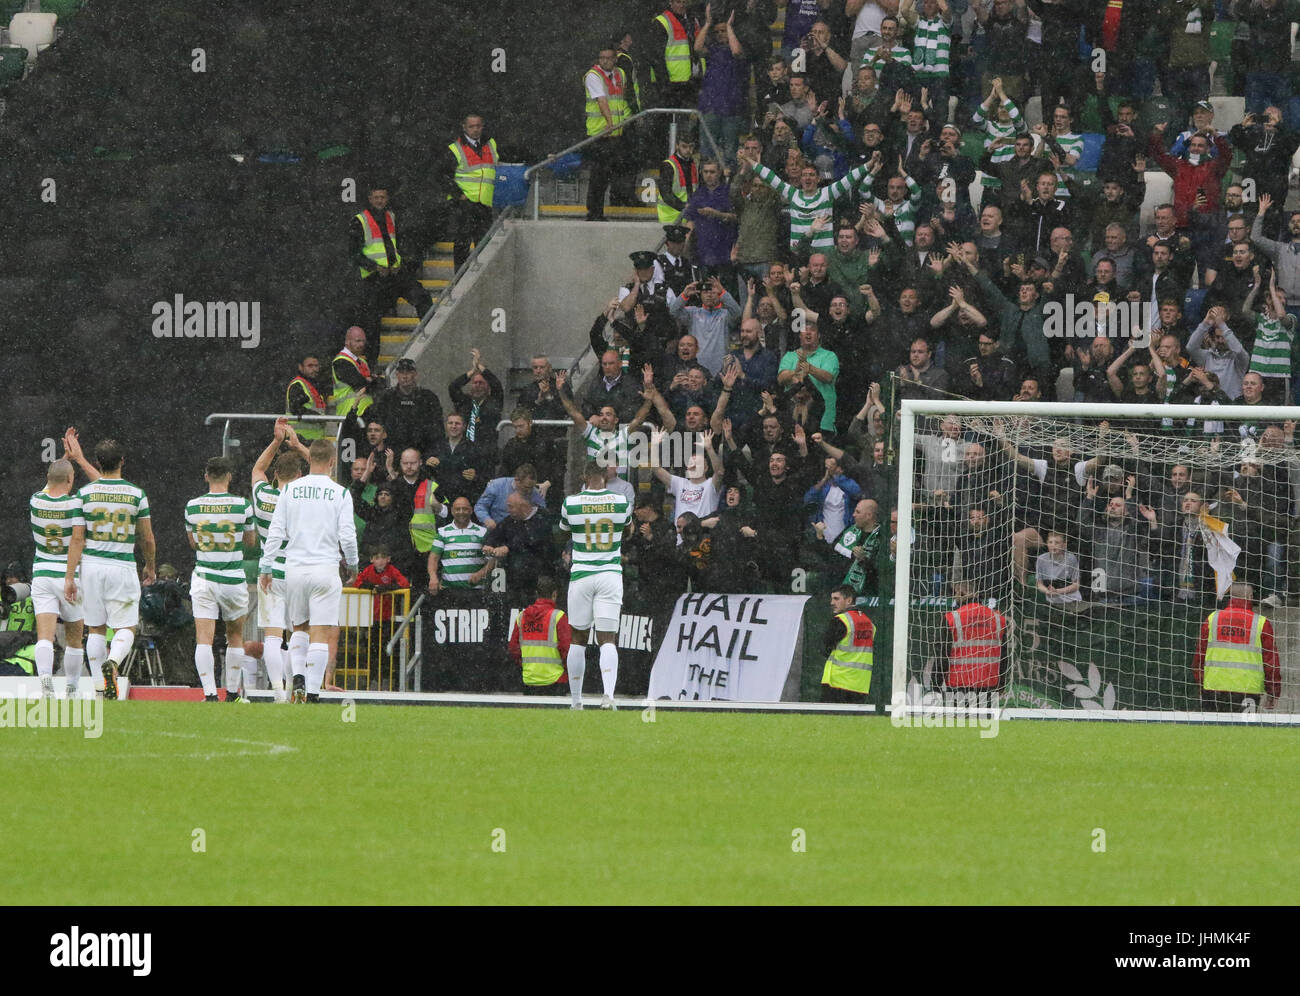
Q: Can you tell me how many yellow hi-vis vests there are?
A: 12